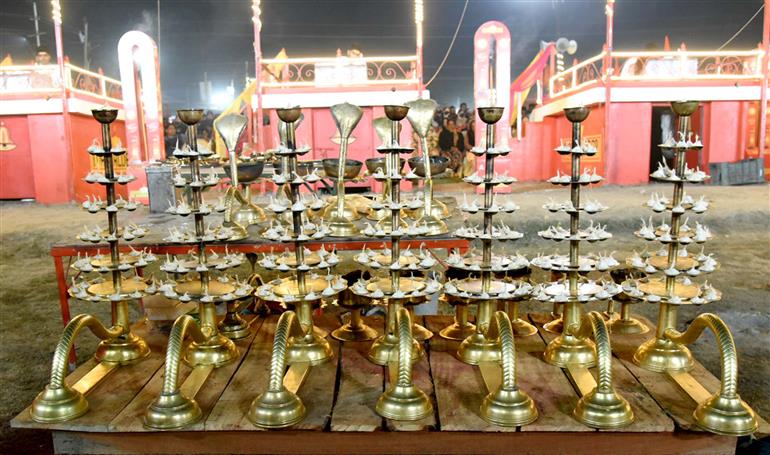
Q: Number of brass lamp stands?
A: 7